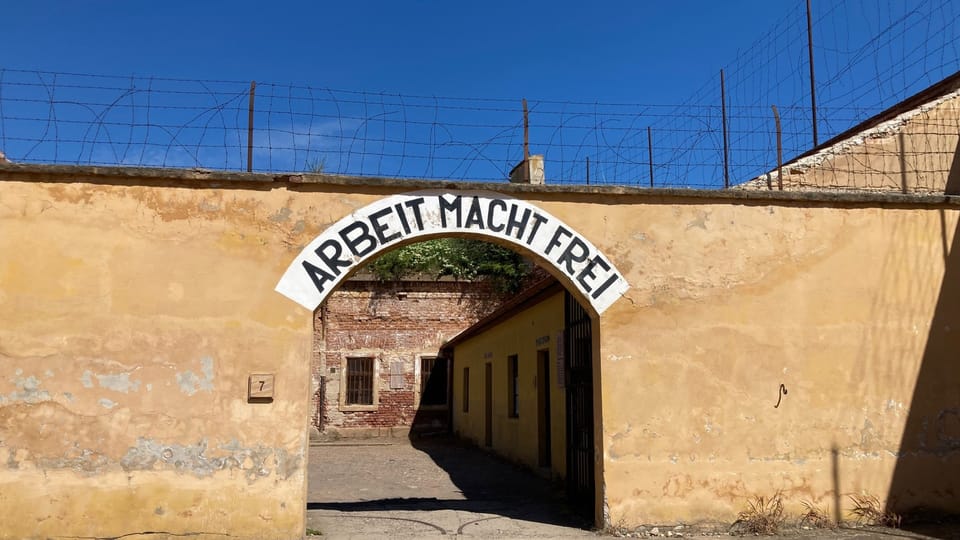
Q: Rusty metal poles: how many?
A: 7